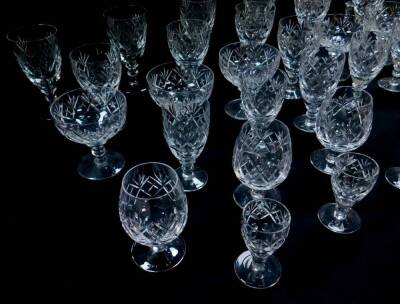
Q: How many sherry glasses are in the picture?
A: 2